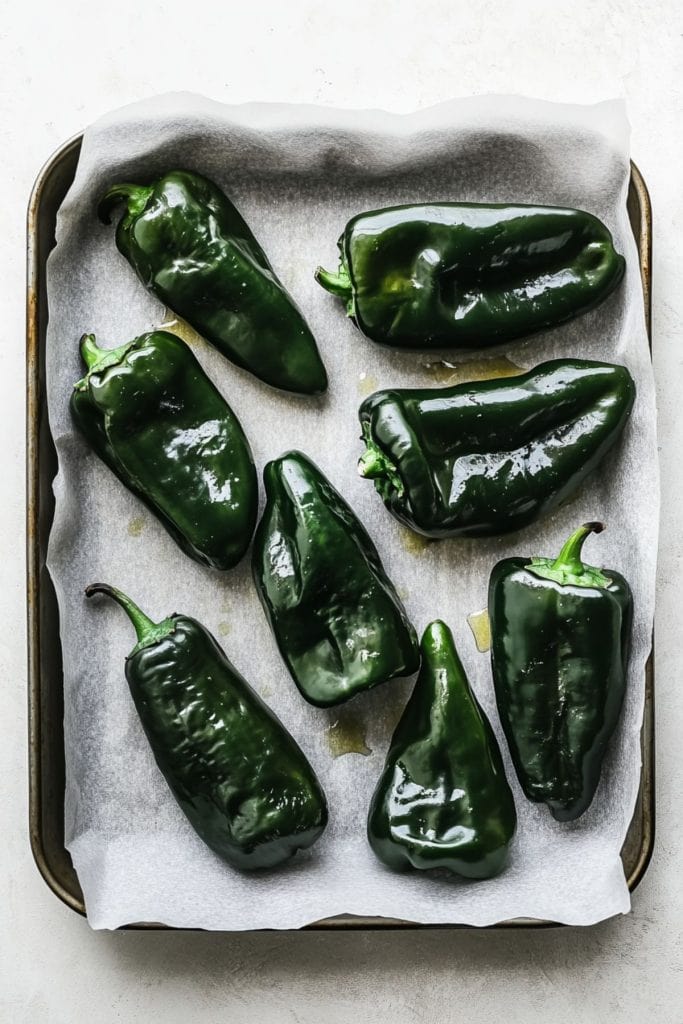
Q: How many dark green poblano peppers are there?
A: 8